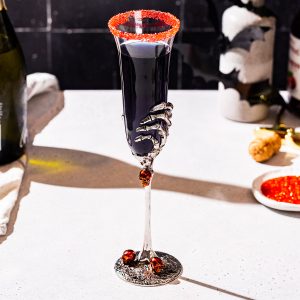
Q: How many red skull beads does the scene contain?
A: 3